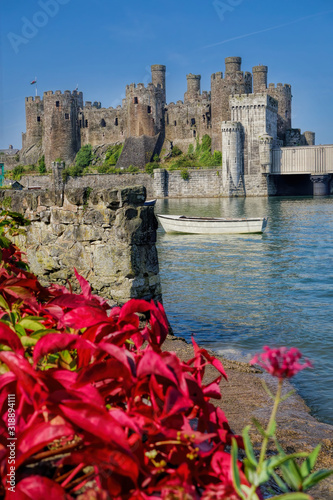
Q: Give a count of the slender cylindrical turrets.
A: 4